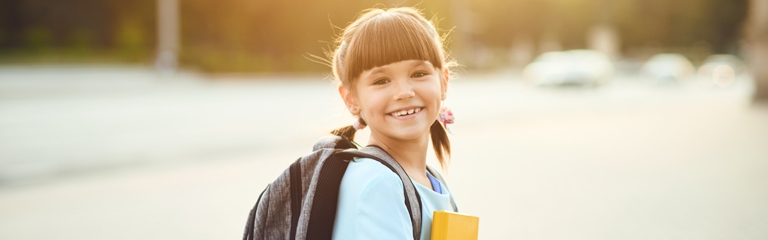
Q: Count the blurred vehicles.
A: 3